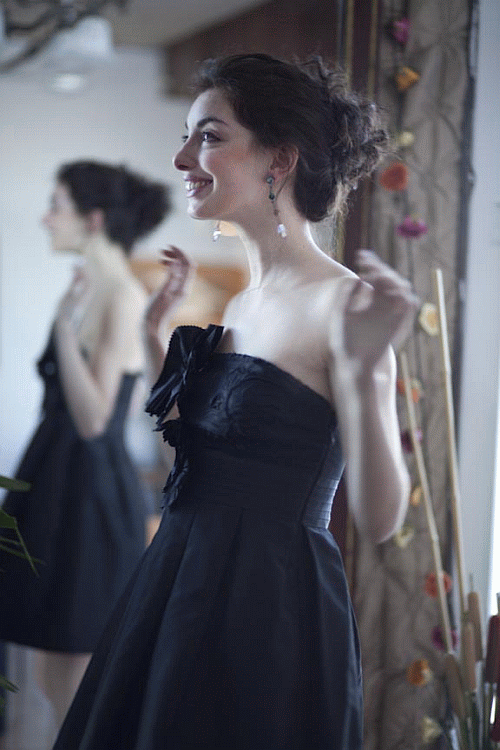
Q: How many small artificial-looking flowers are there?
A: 14